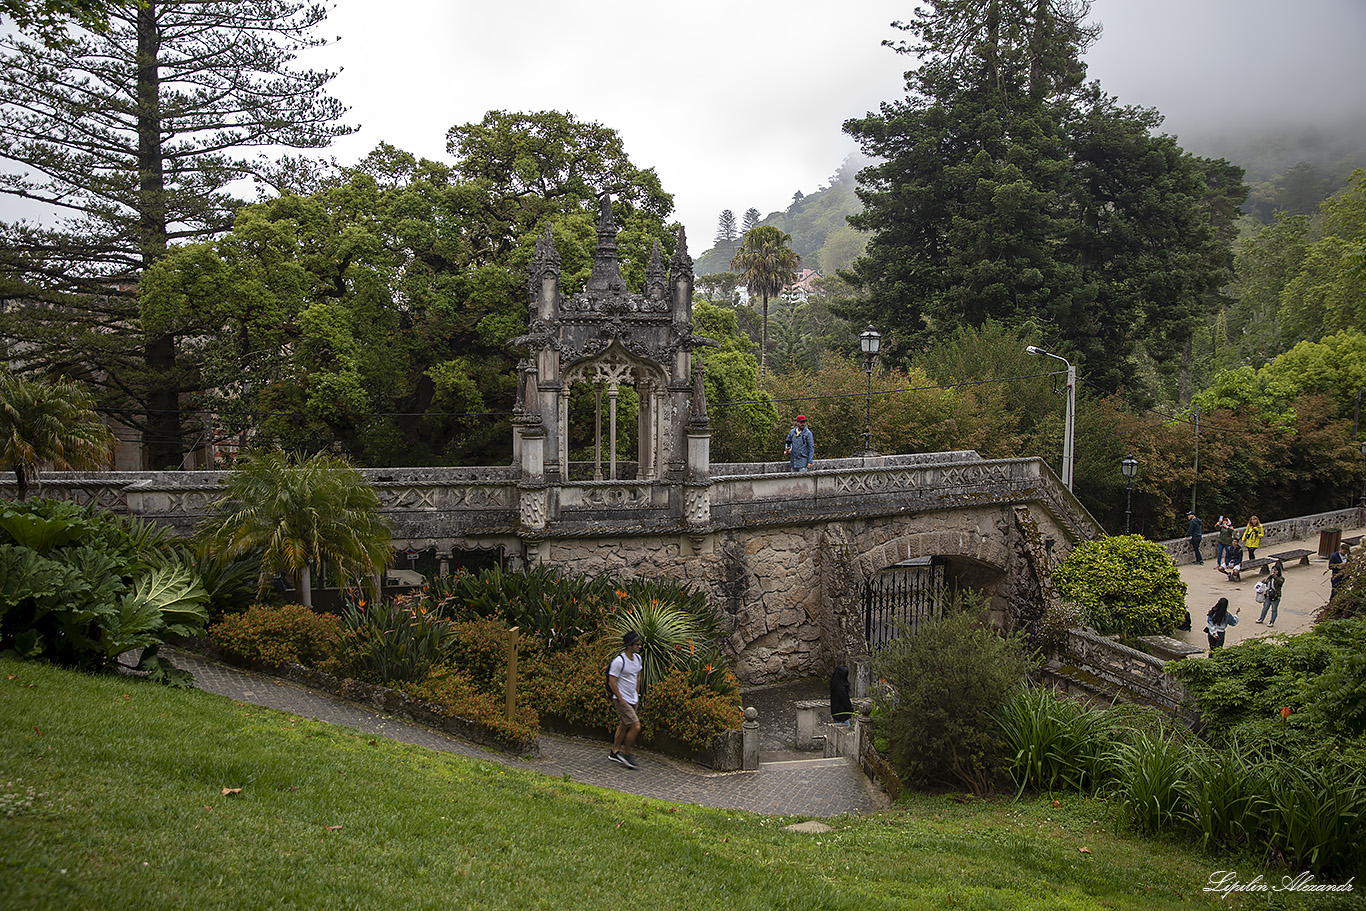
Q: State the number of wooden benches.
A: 3